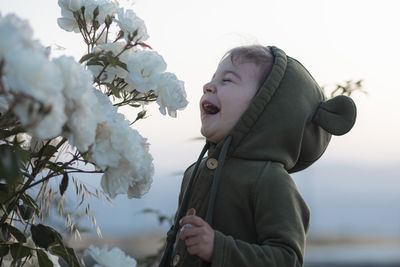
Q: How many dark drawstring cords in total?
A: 2